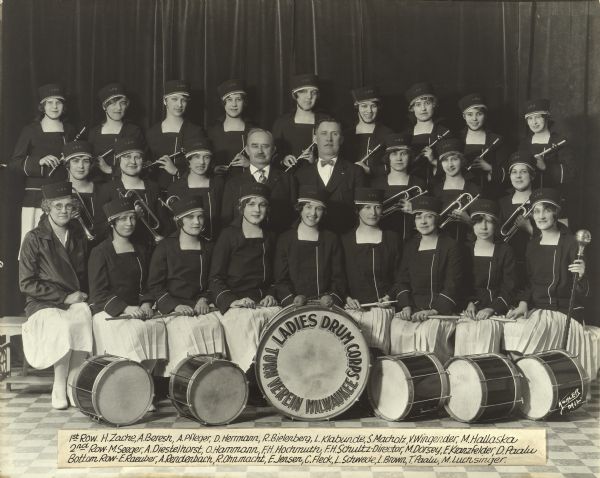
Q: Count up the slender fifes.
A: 9